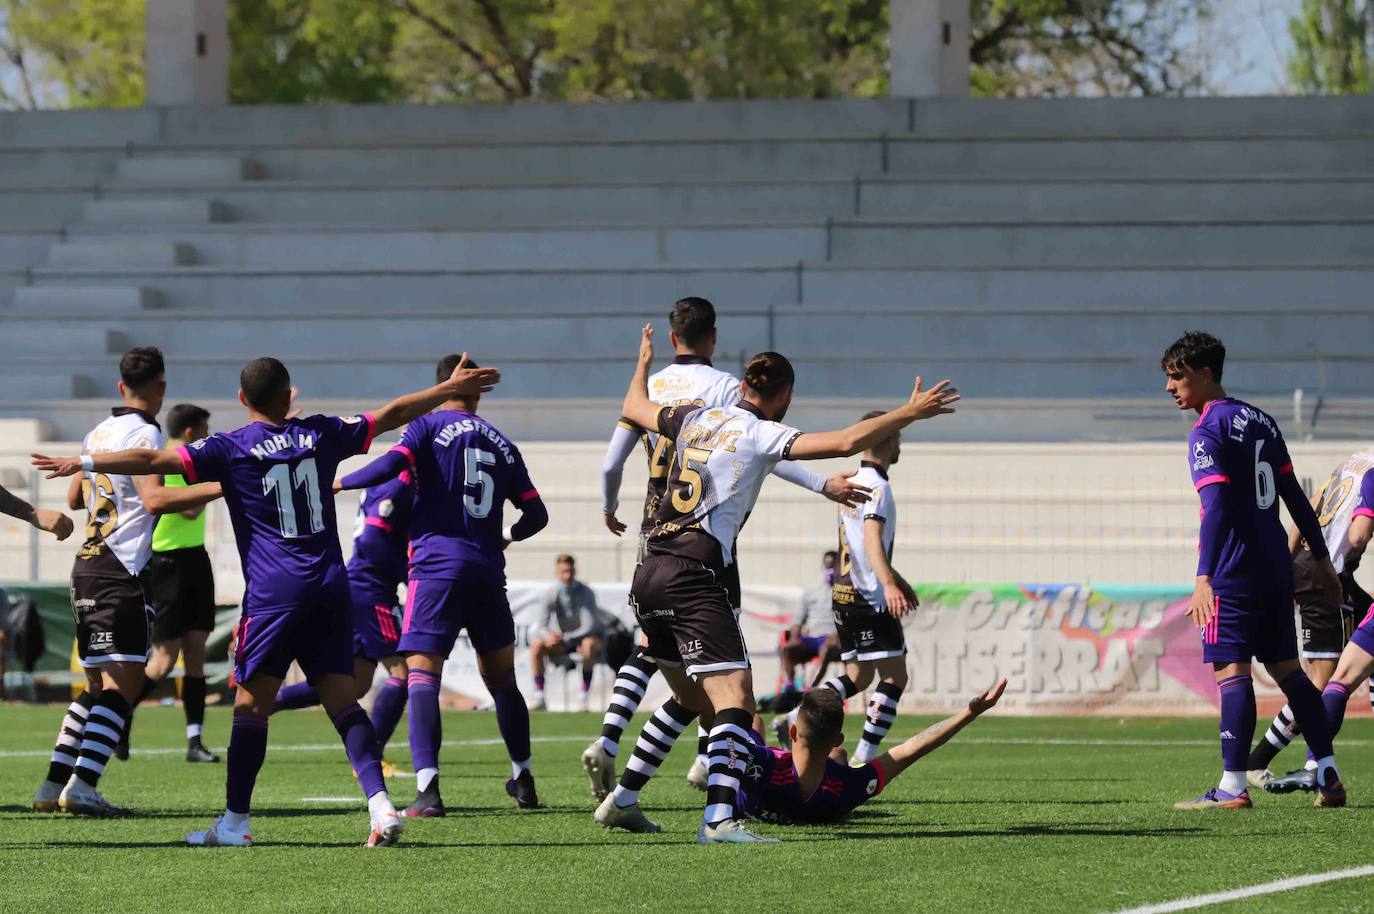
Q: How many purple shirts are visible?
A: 6